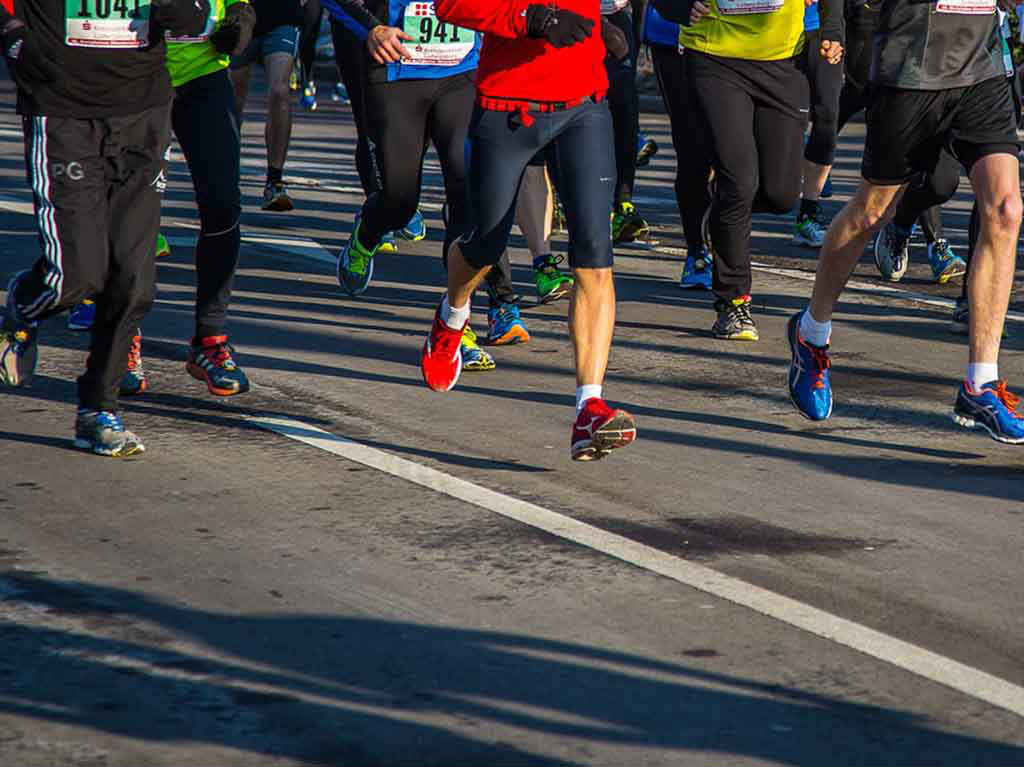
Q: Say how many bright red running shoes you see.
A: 2